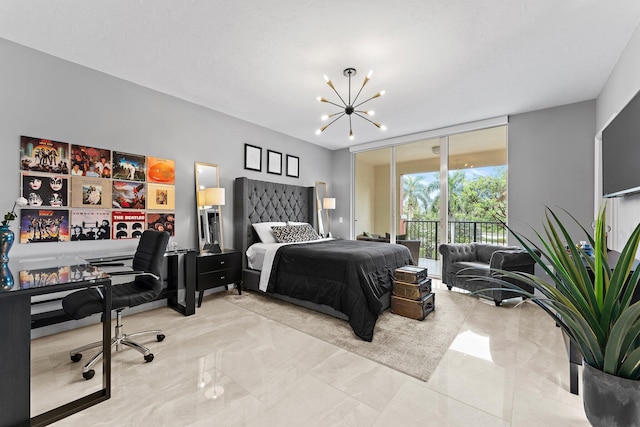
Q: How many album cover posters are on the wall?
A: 12